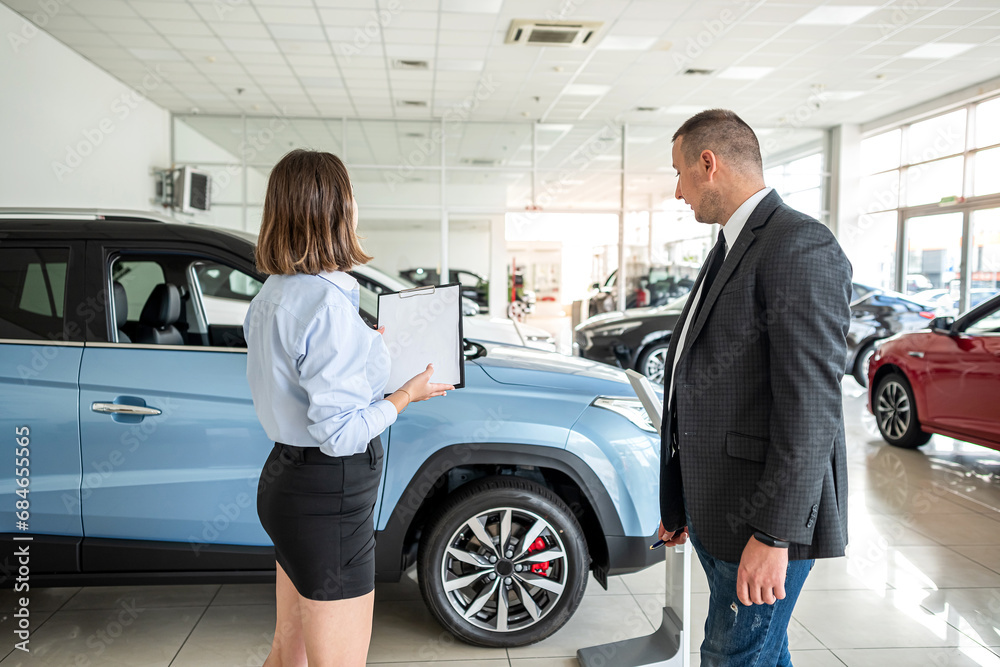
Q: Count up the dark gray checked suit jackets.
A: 1